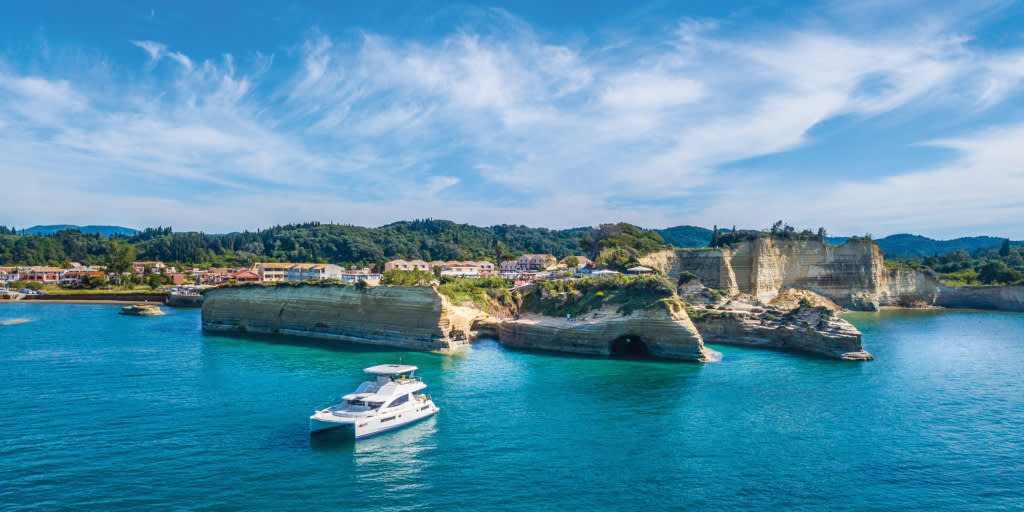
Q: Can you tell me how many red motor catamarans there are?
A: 0